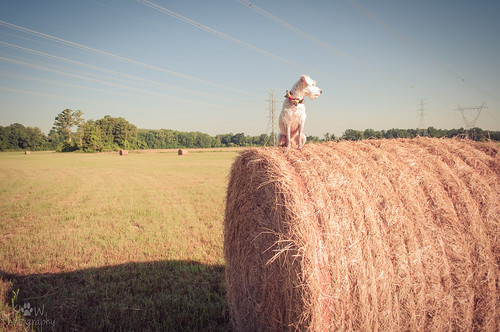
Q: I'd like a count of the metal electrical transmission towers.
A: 3